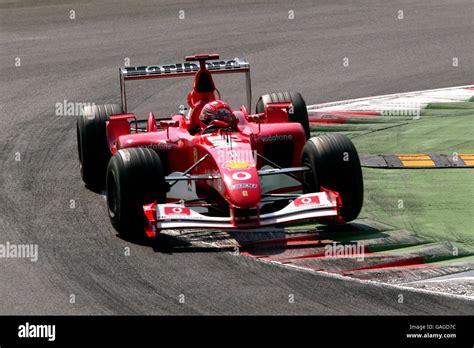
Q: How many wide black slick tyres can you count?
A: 4